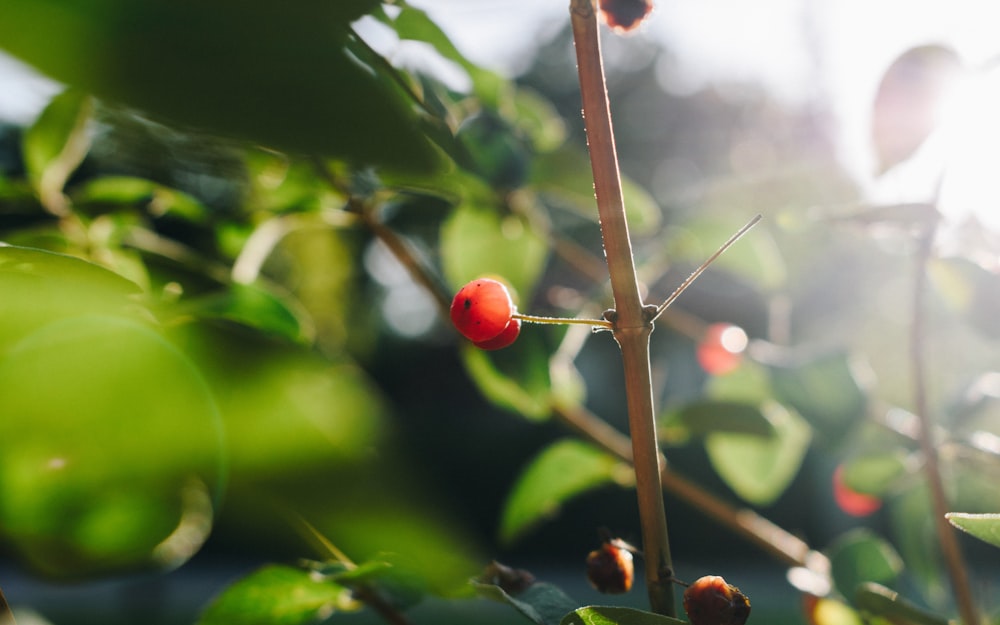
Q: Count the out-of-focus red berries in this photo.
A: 2